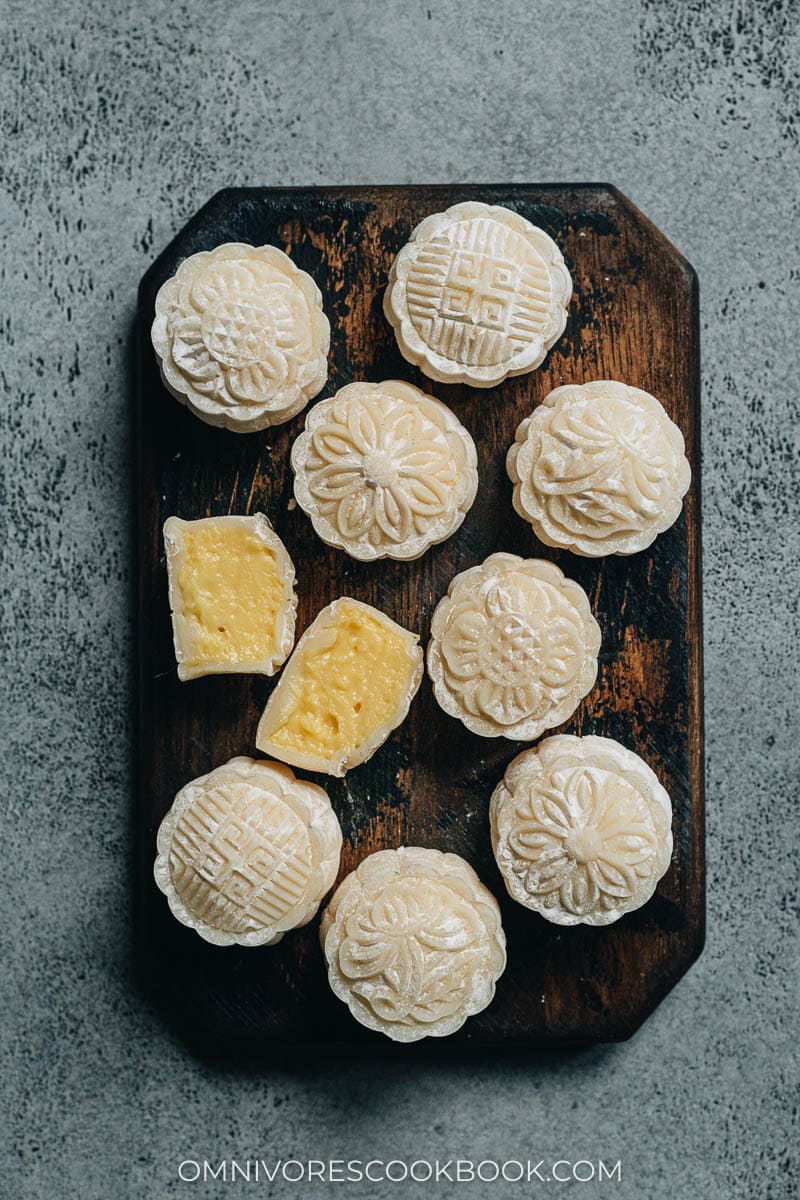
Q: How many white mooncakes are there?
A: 8